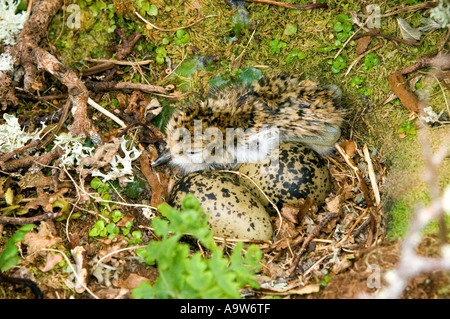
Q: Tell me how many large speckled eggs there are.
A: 2